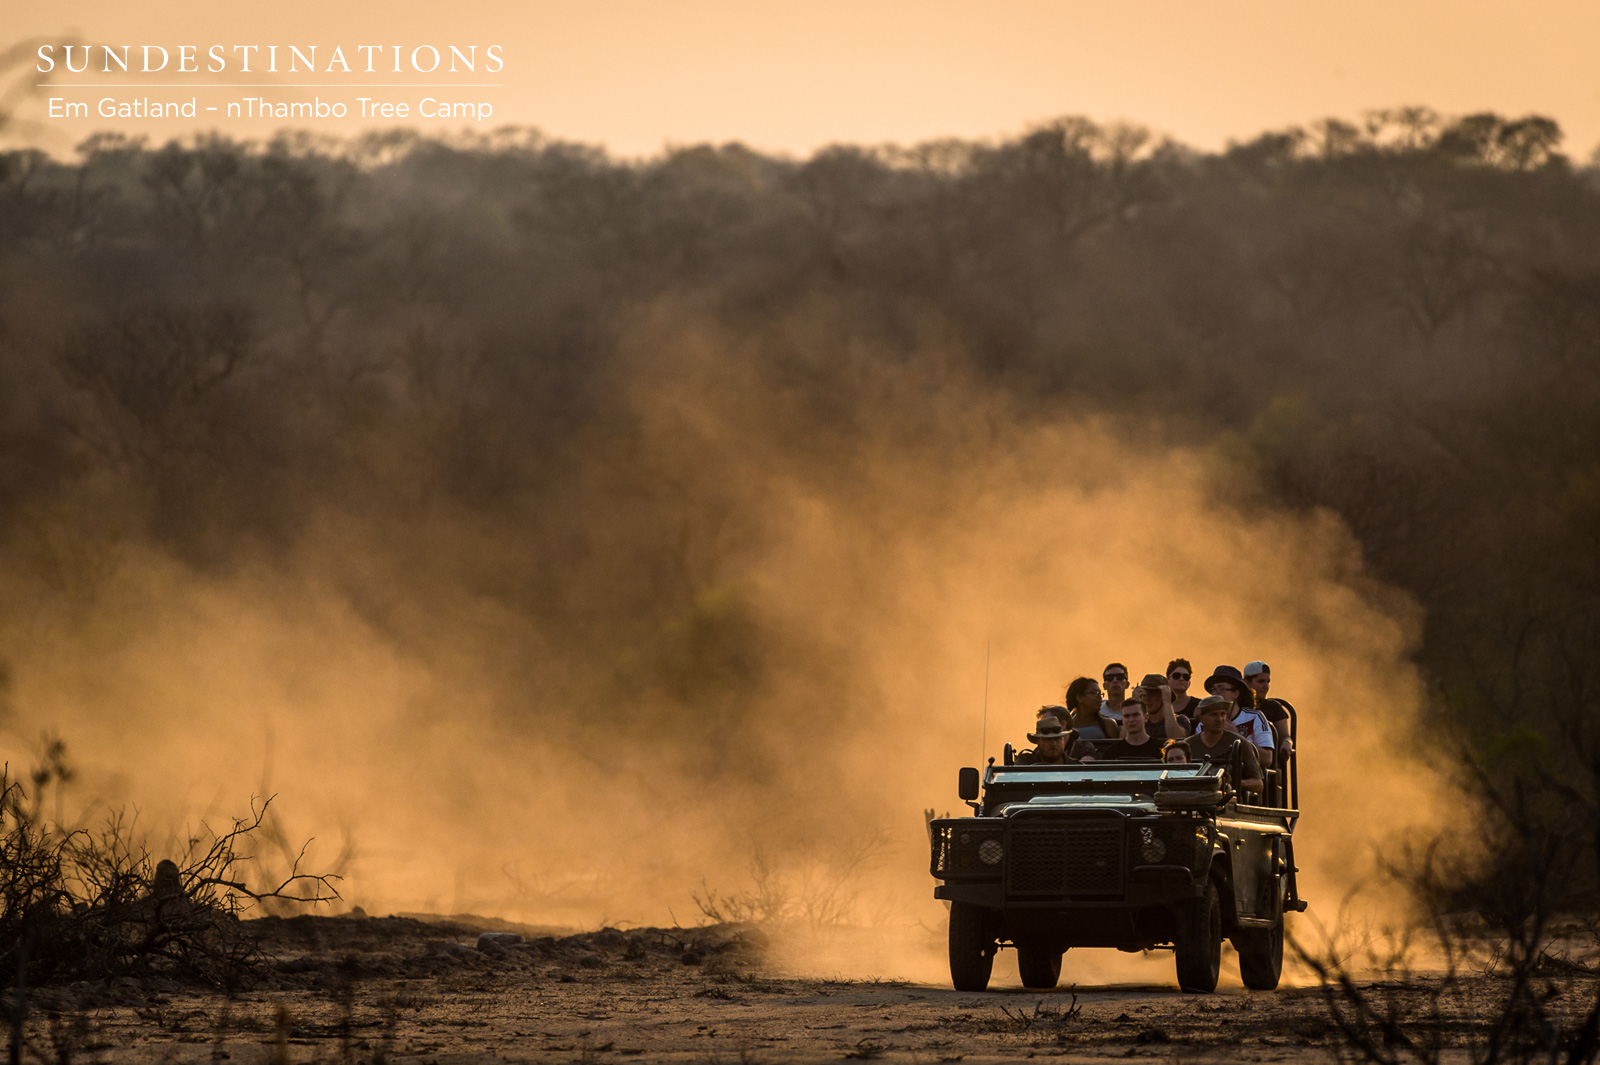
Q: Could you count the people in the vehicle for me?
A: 11